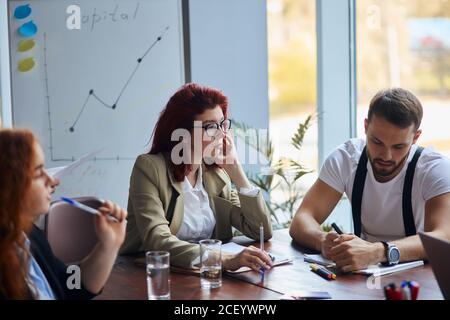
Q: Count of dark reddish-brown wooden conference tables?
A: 1